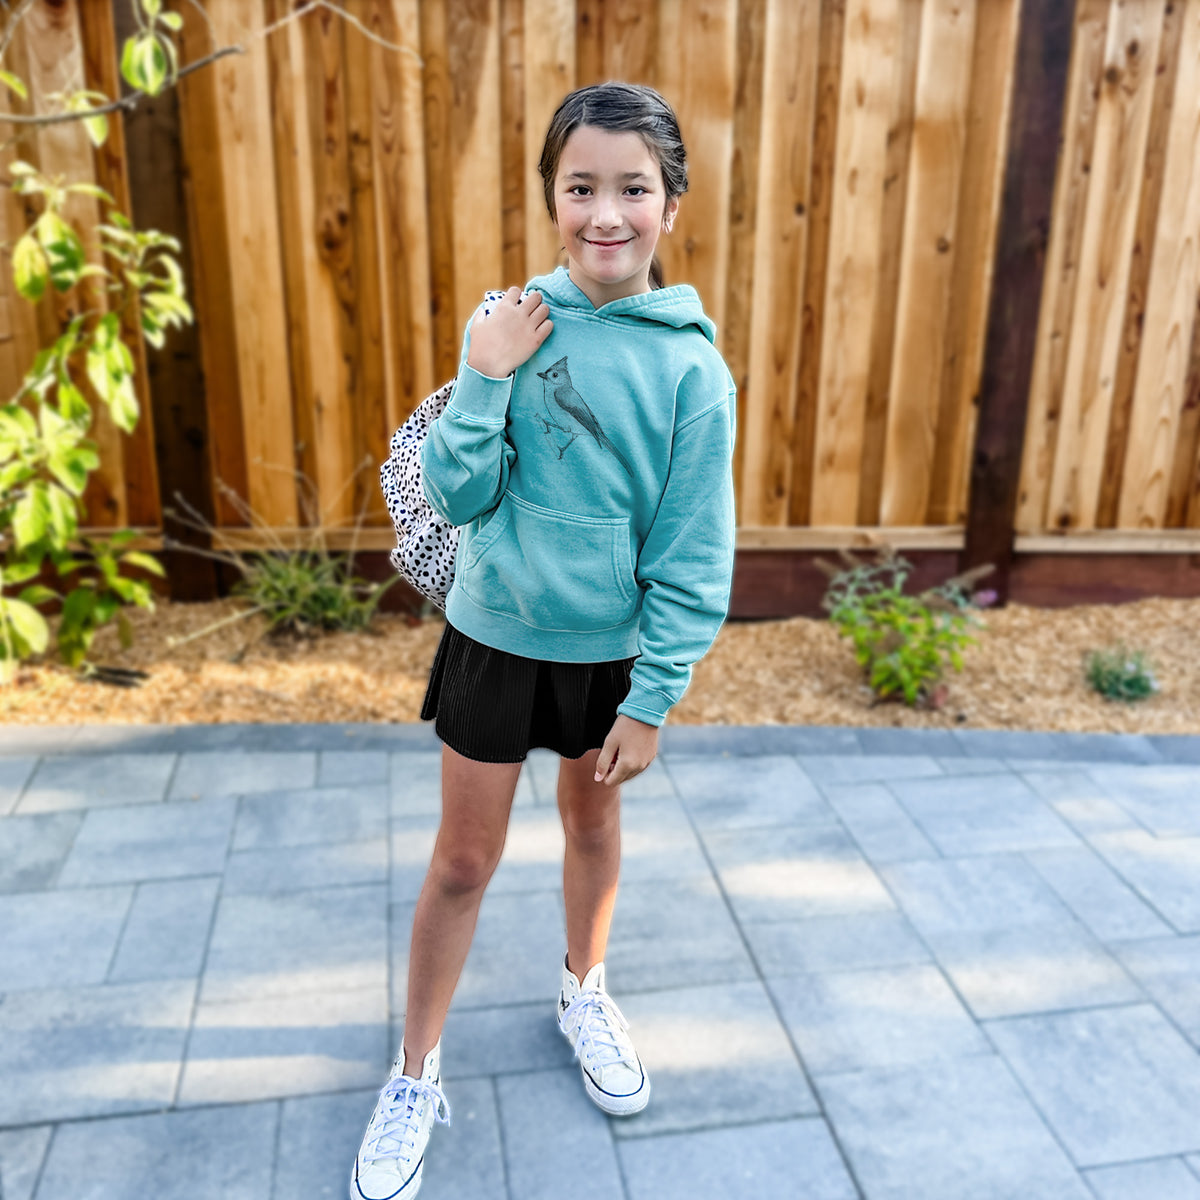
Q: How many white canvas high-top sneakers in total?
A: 2